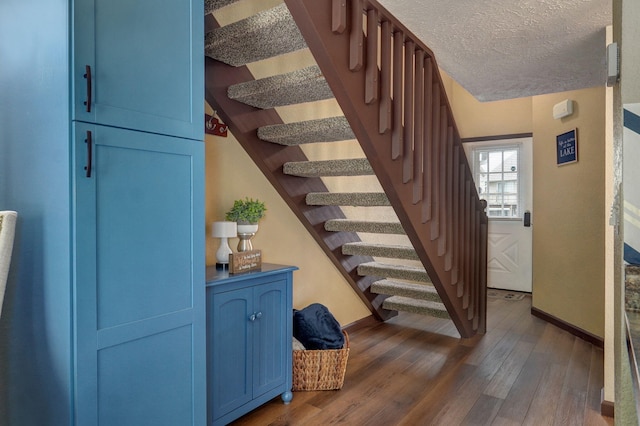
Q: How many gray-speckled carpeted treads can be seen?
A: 11